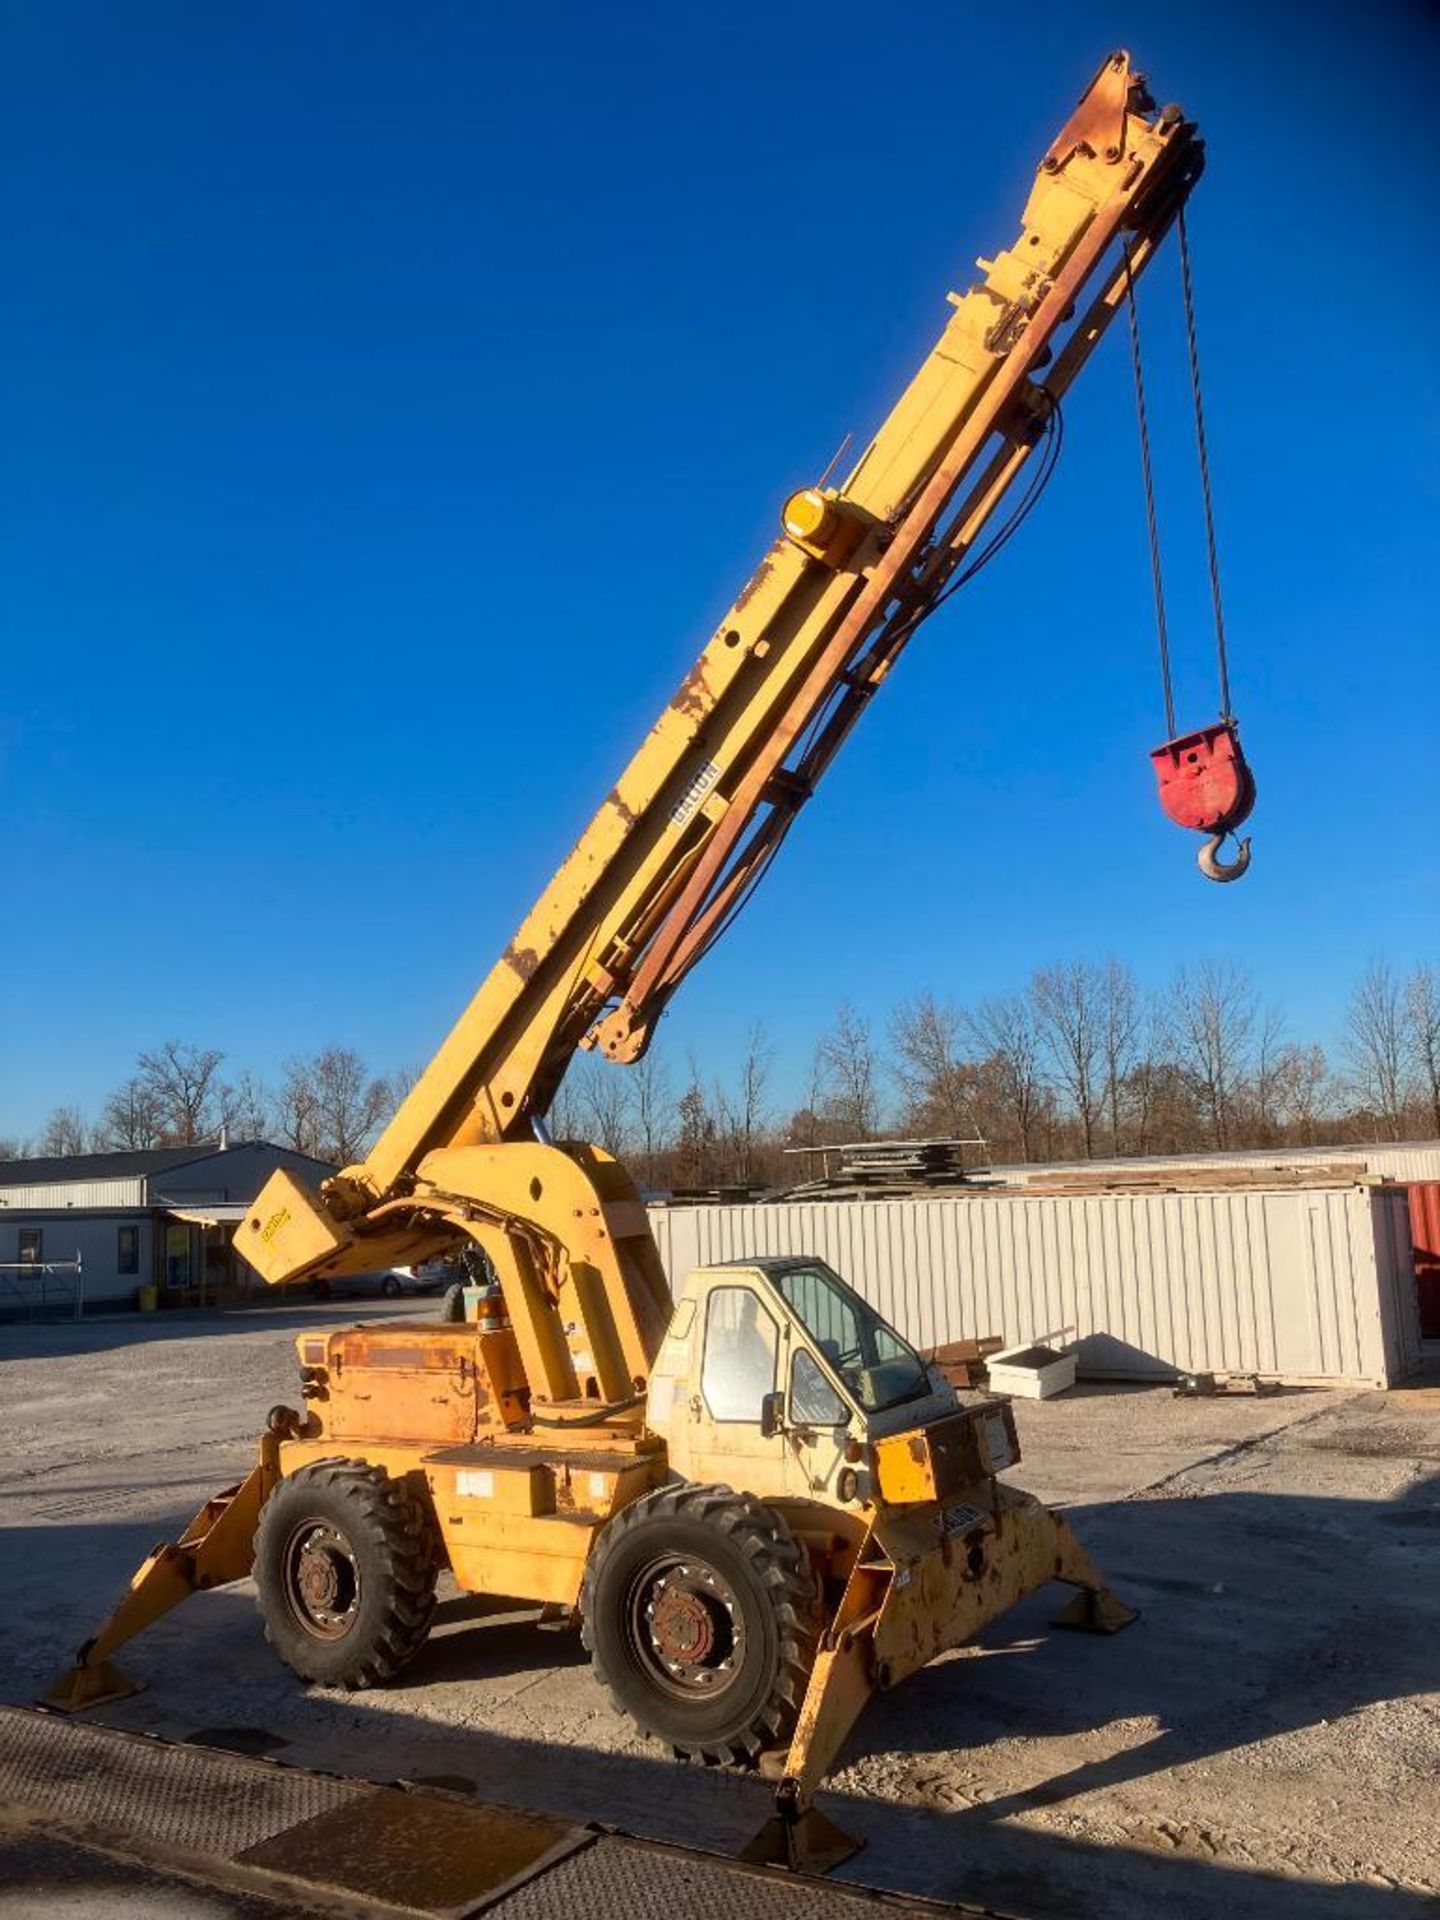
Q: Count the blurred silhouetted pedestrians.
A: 0